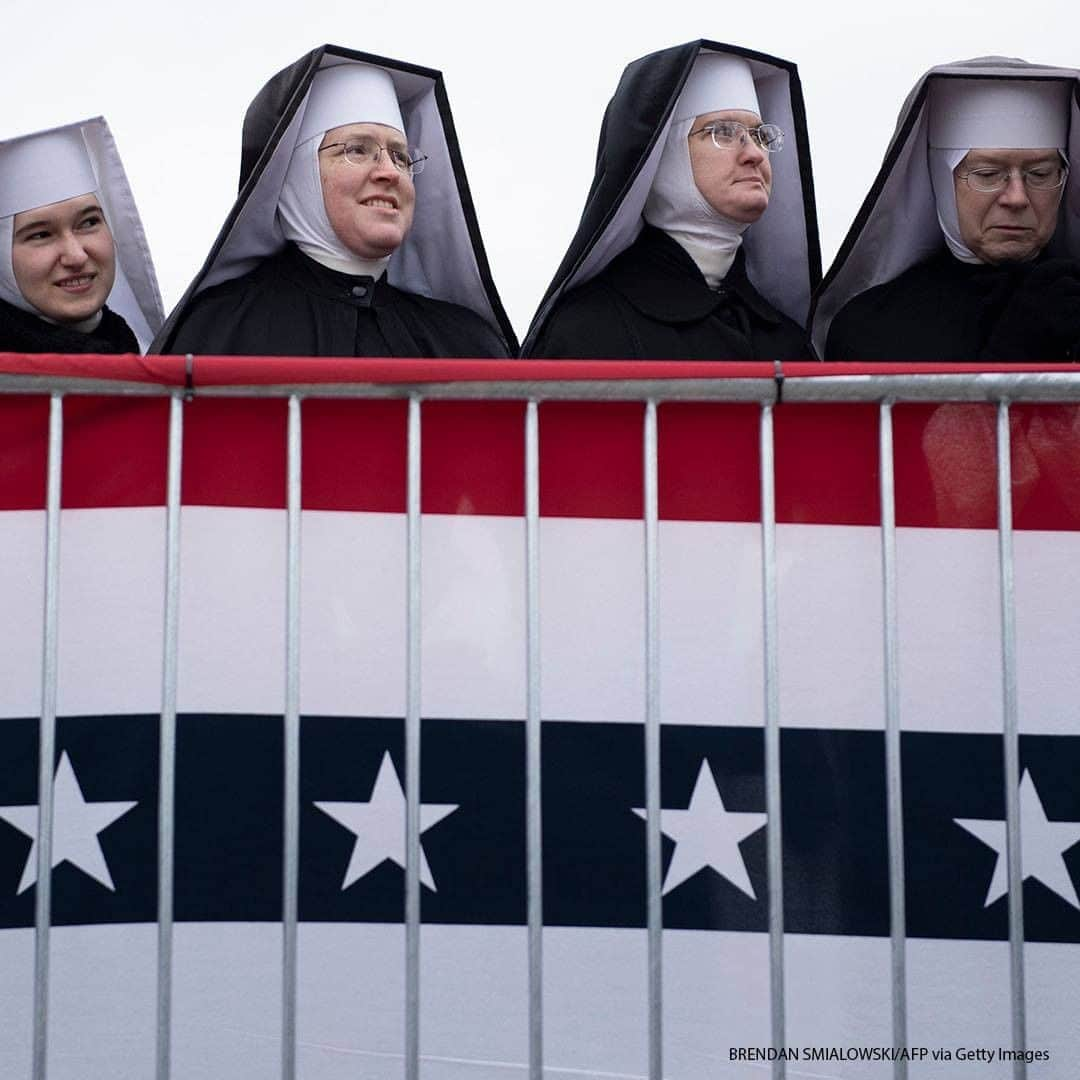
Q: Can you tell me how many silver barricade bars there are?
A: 9